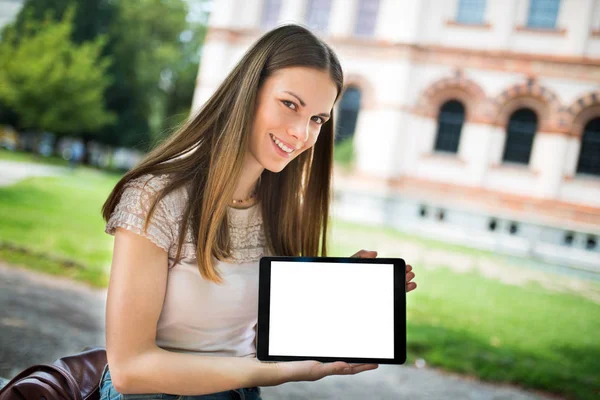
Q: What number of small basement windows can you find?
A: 6